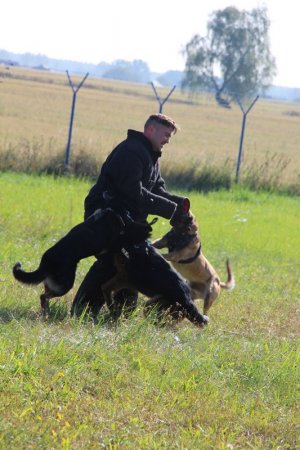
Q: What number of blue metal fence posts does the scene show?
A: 3